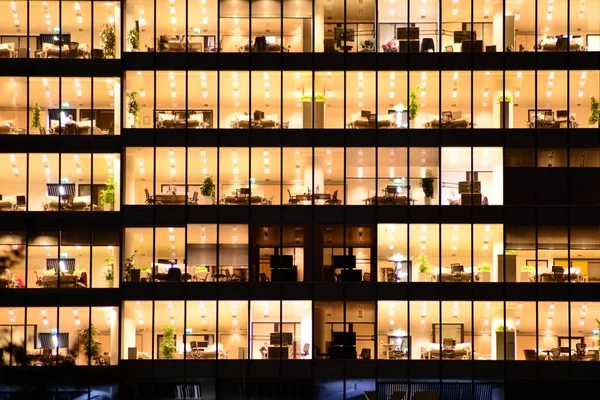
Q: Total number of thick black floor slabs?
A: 5